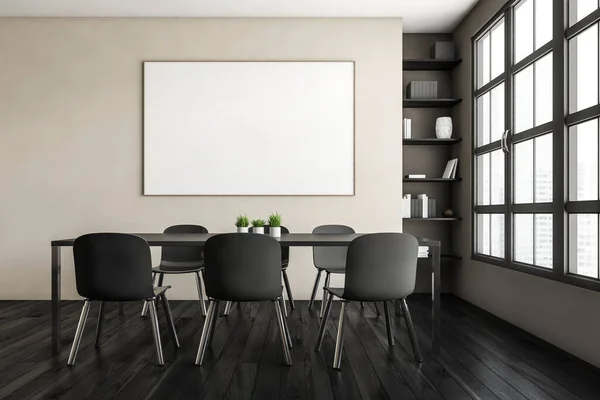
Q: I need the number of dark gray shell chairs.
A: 6